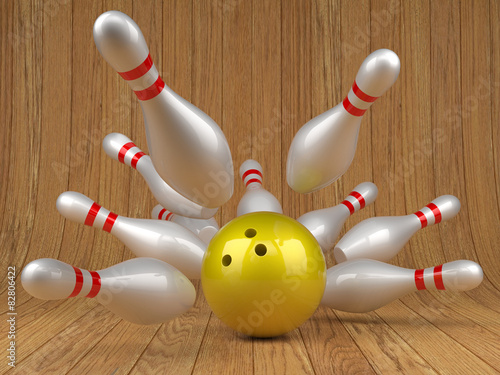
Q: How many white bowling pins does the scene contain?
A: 10